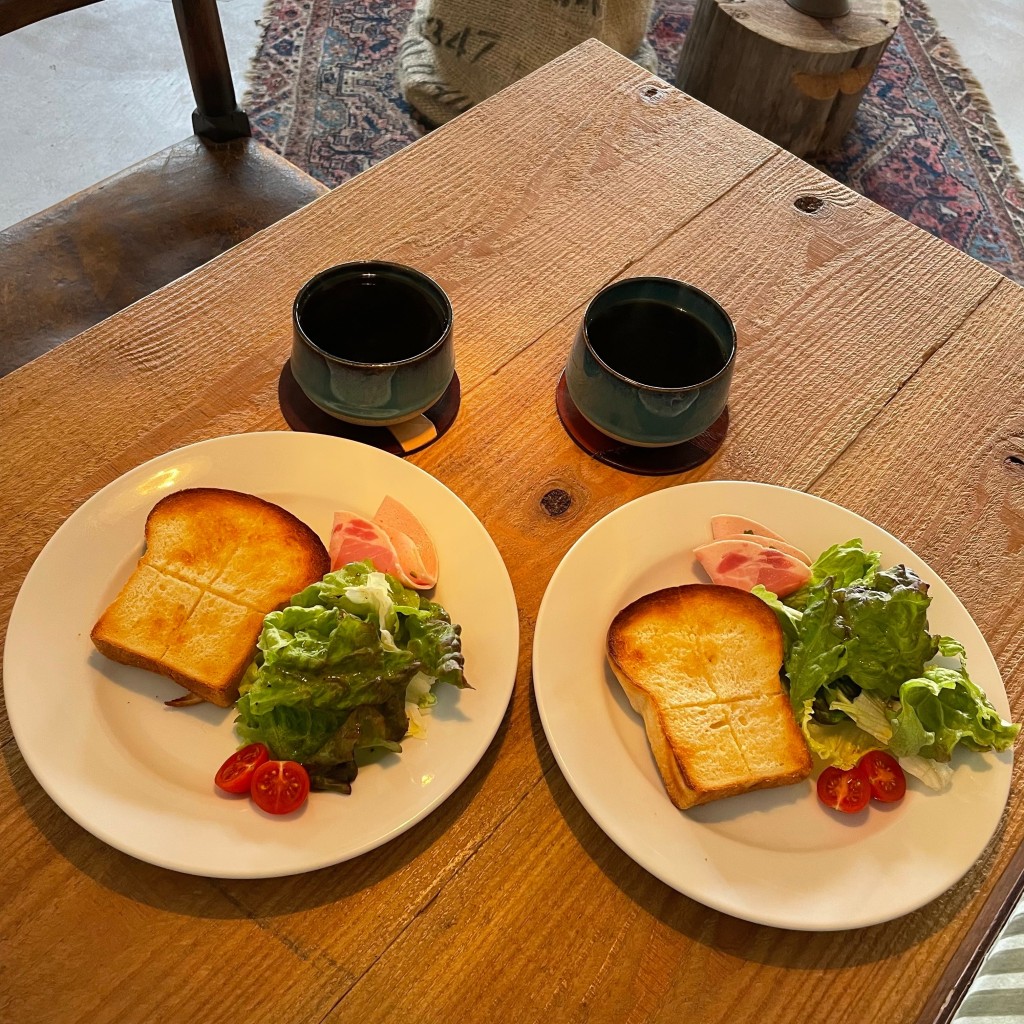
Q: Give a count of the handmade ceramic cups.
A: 2